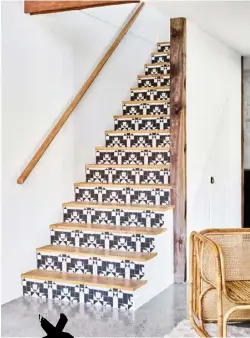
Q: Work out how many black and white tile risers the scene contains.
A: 15